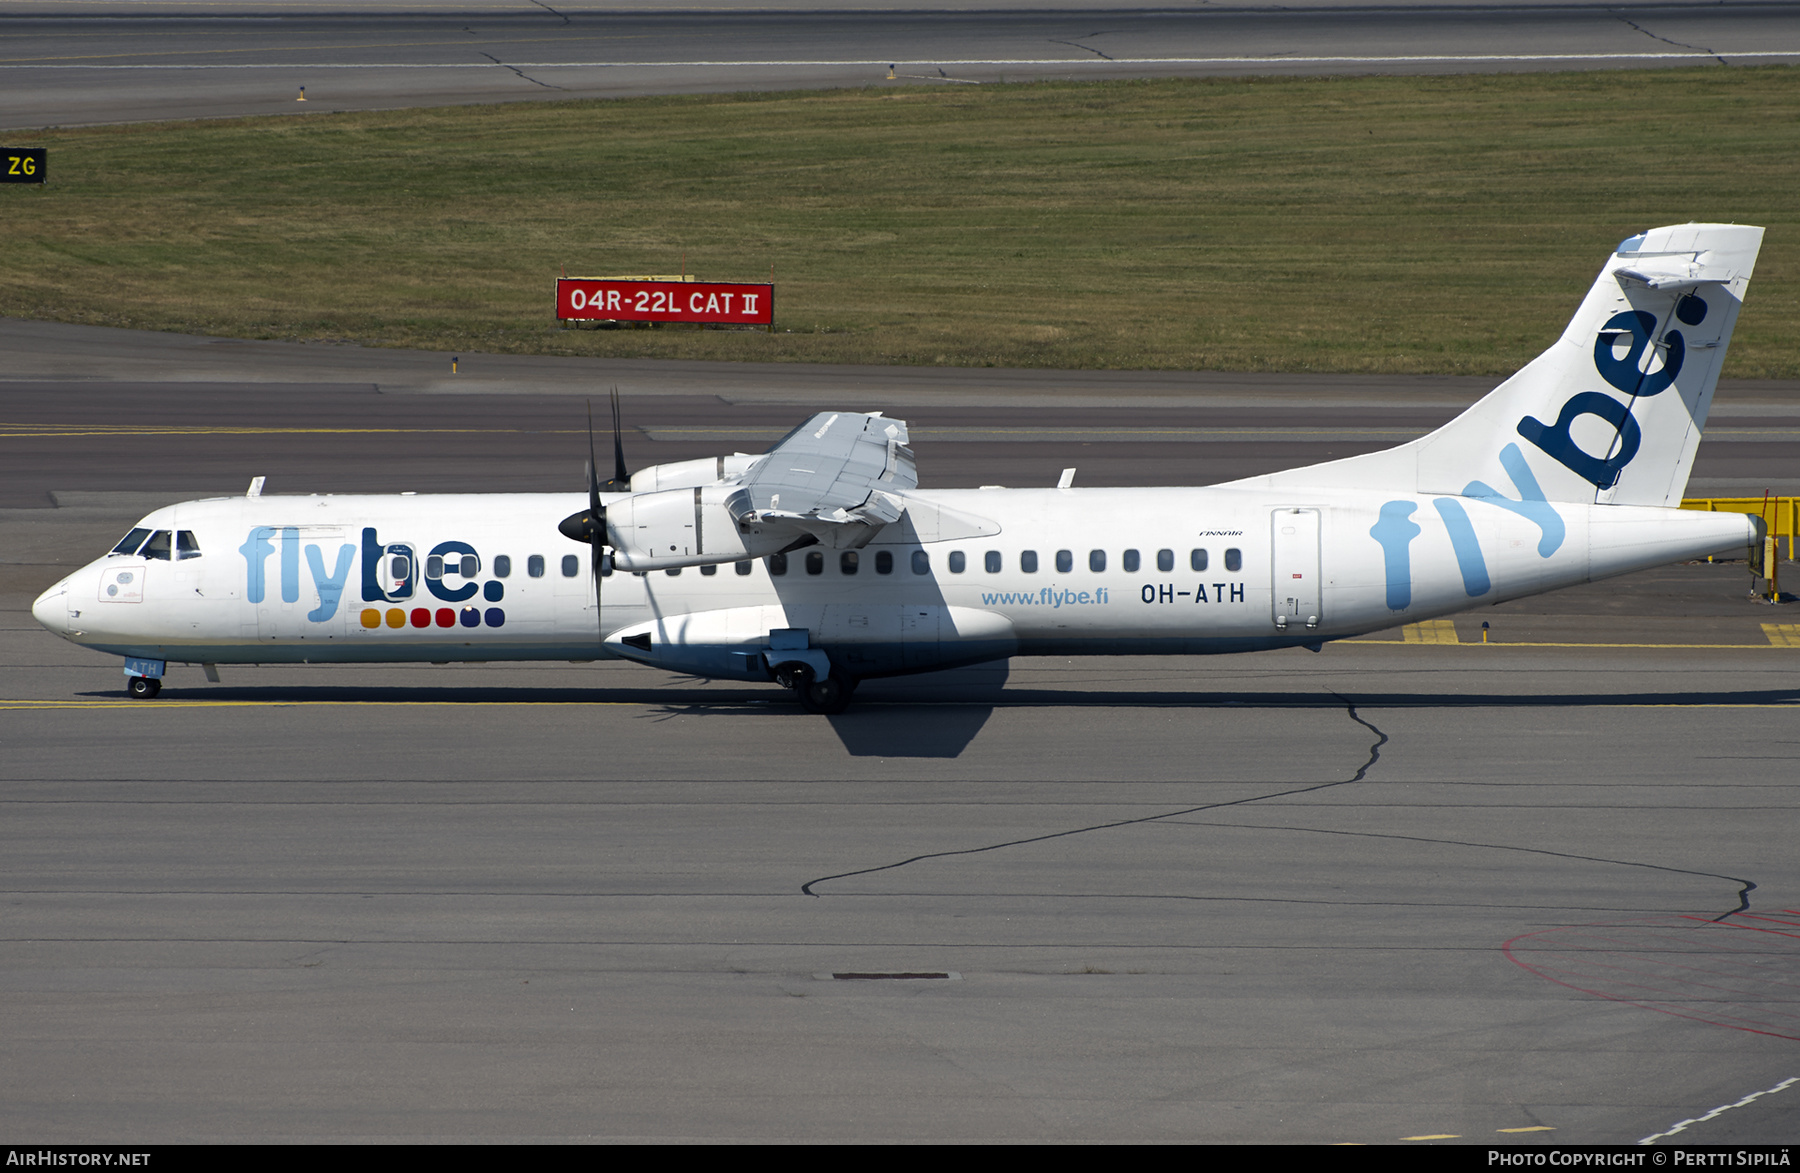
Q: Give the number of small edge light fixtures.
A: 4